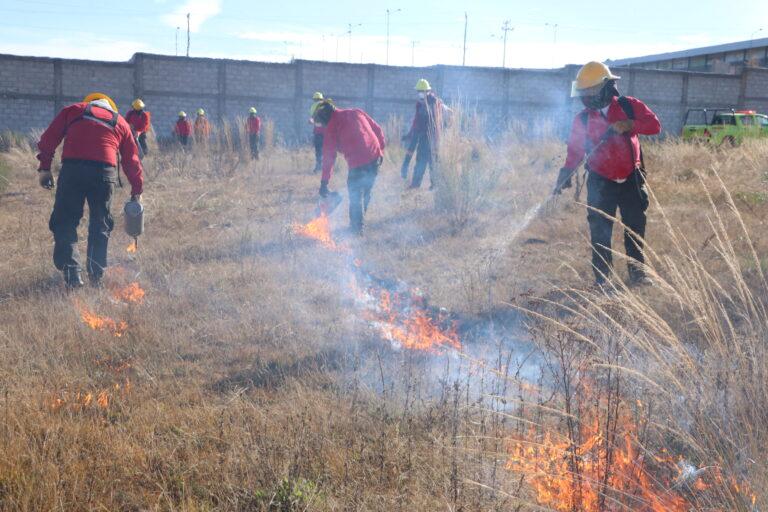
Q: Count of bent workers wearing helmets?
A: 2